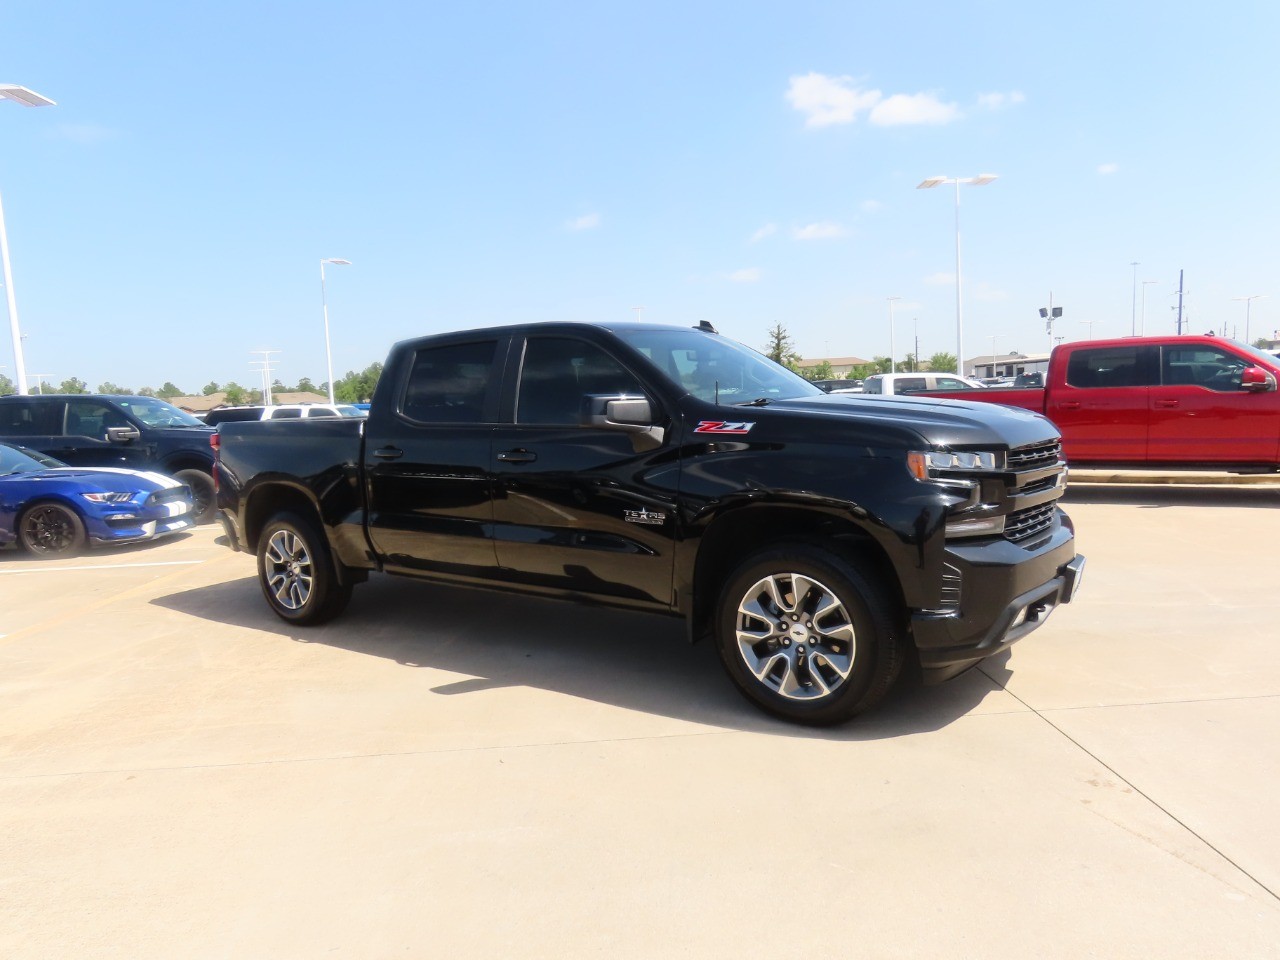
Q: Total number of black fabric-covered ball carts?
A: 0